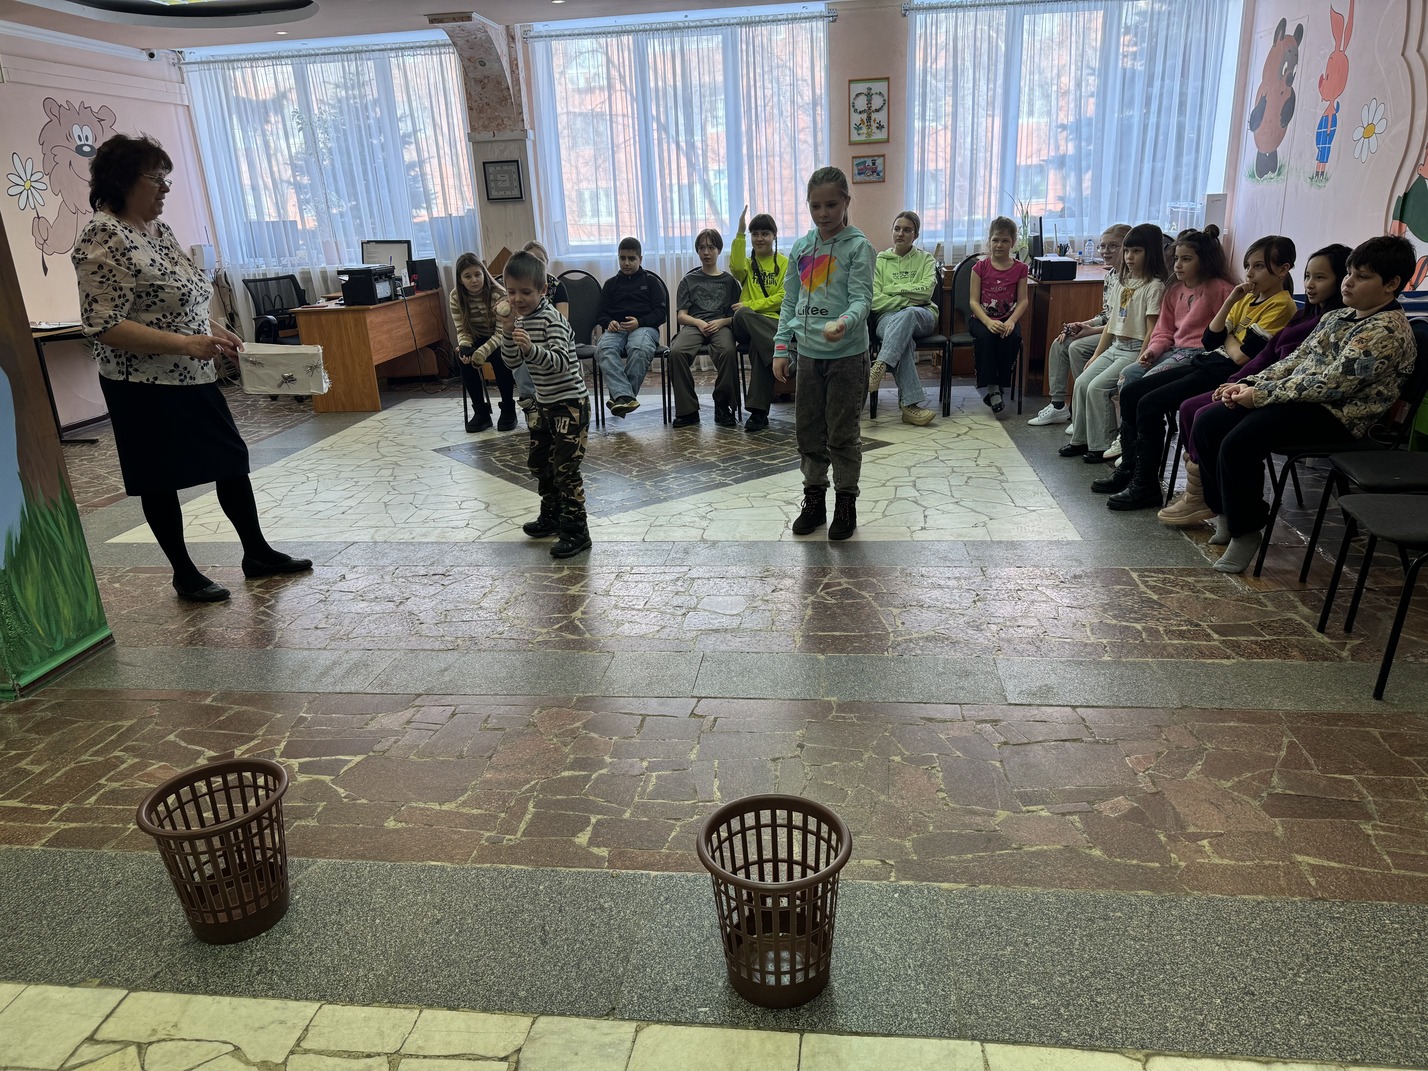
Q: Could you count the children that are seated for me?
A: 13